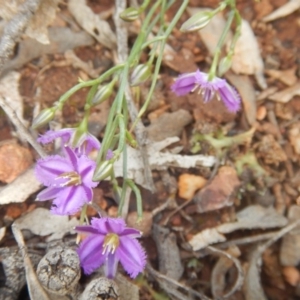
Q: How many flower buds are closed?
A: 7